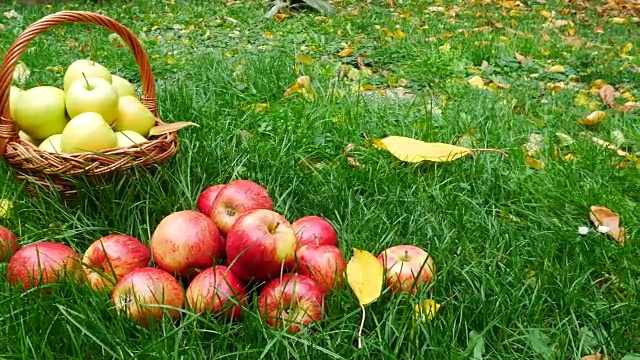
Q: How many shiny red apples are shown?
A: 13